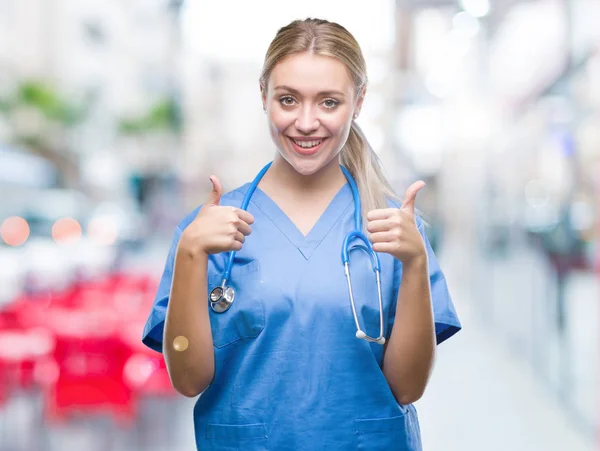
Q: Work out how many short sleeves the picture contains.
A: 2